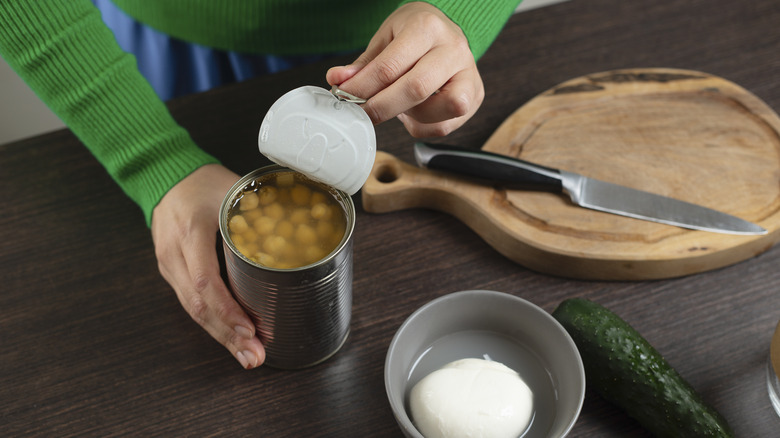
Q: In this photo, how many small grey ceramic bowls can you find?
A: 1